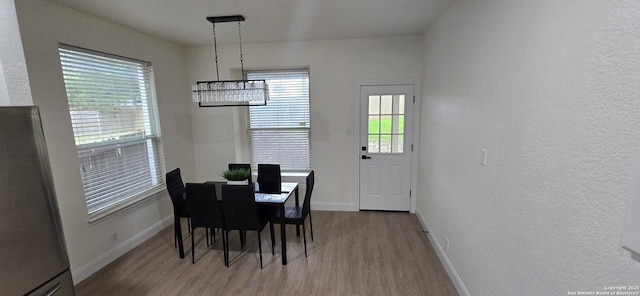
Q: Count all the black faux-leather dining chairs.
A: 6